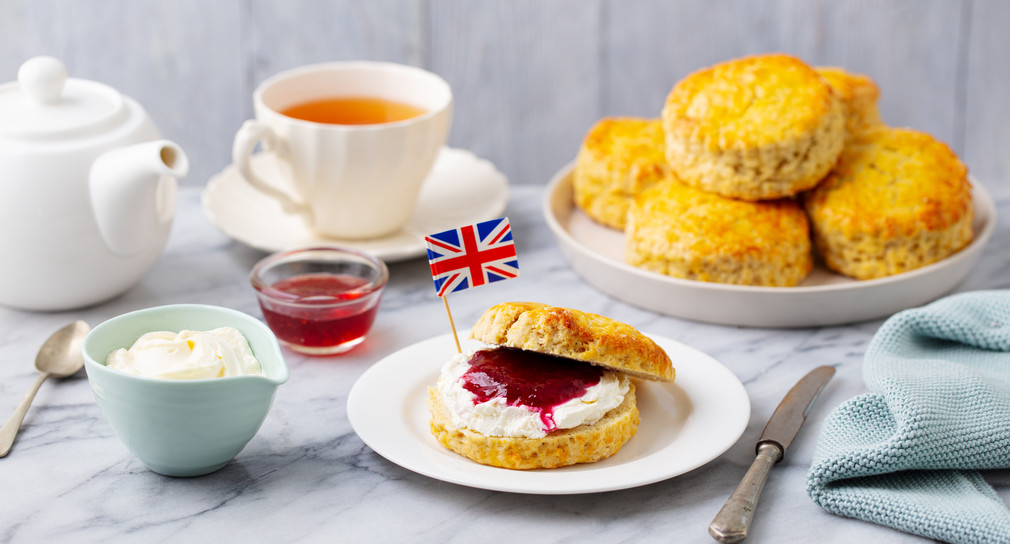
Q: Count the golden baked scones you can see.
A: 6